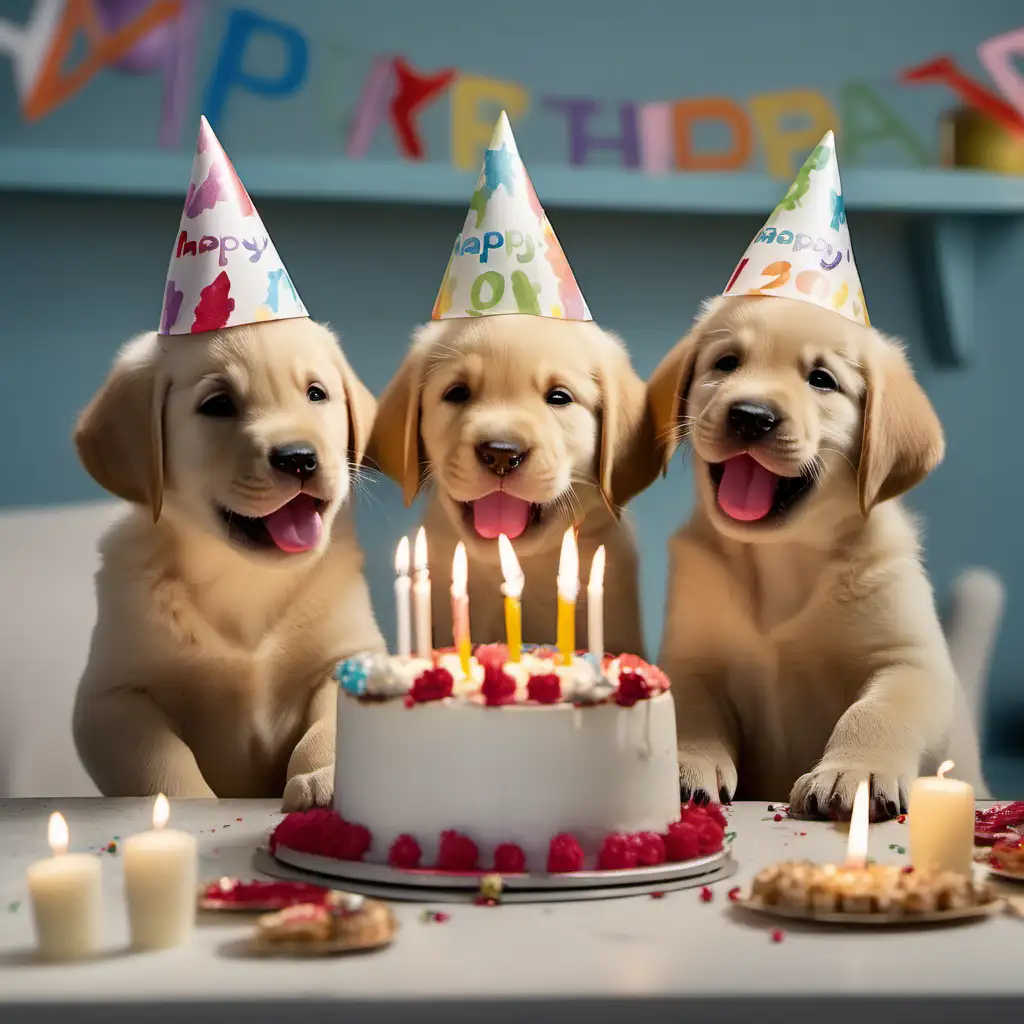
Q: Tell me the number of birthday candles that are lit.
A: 6